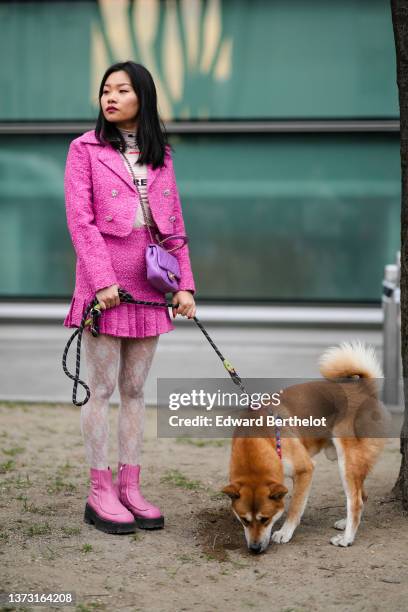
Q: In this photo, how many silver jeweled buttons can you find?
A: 4